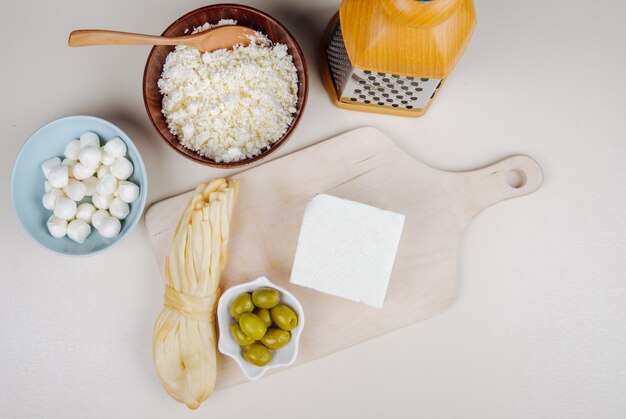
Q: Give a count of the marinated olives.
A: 8